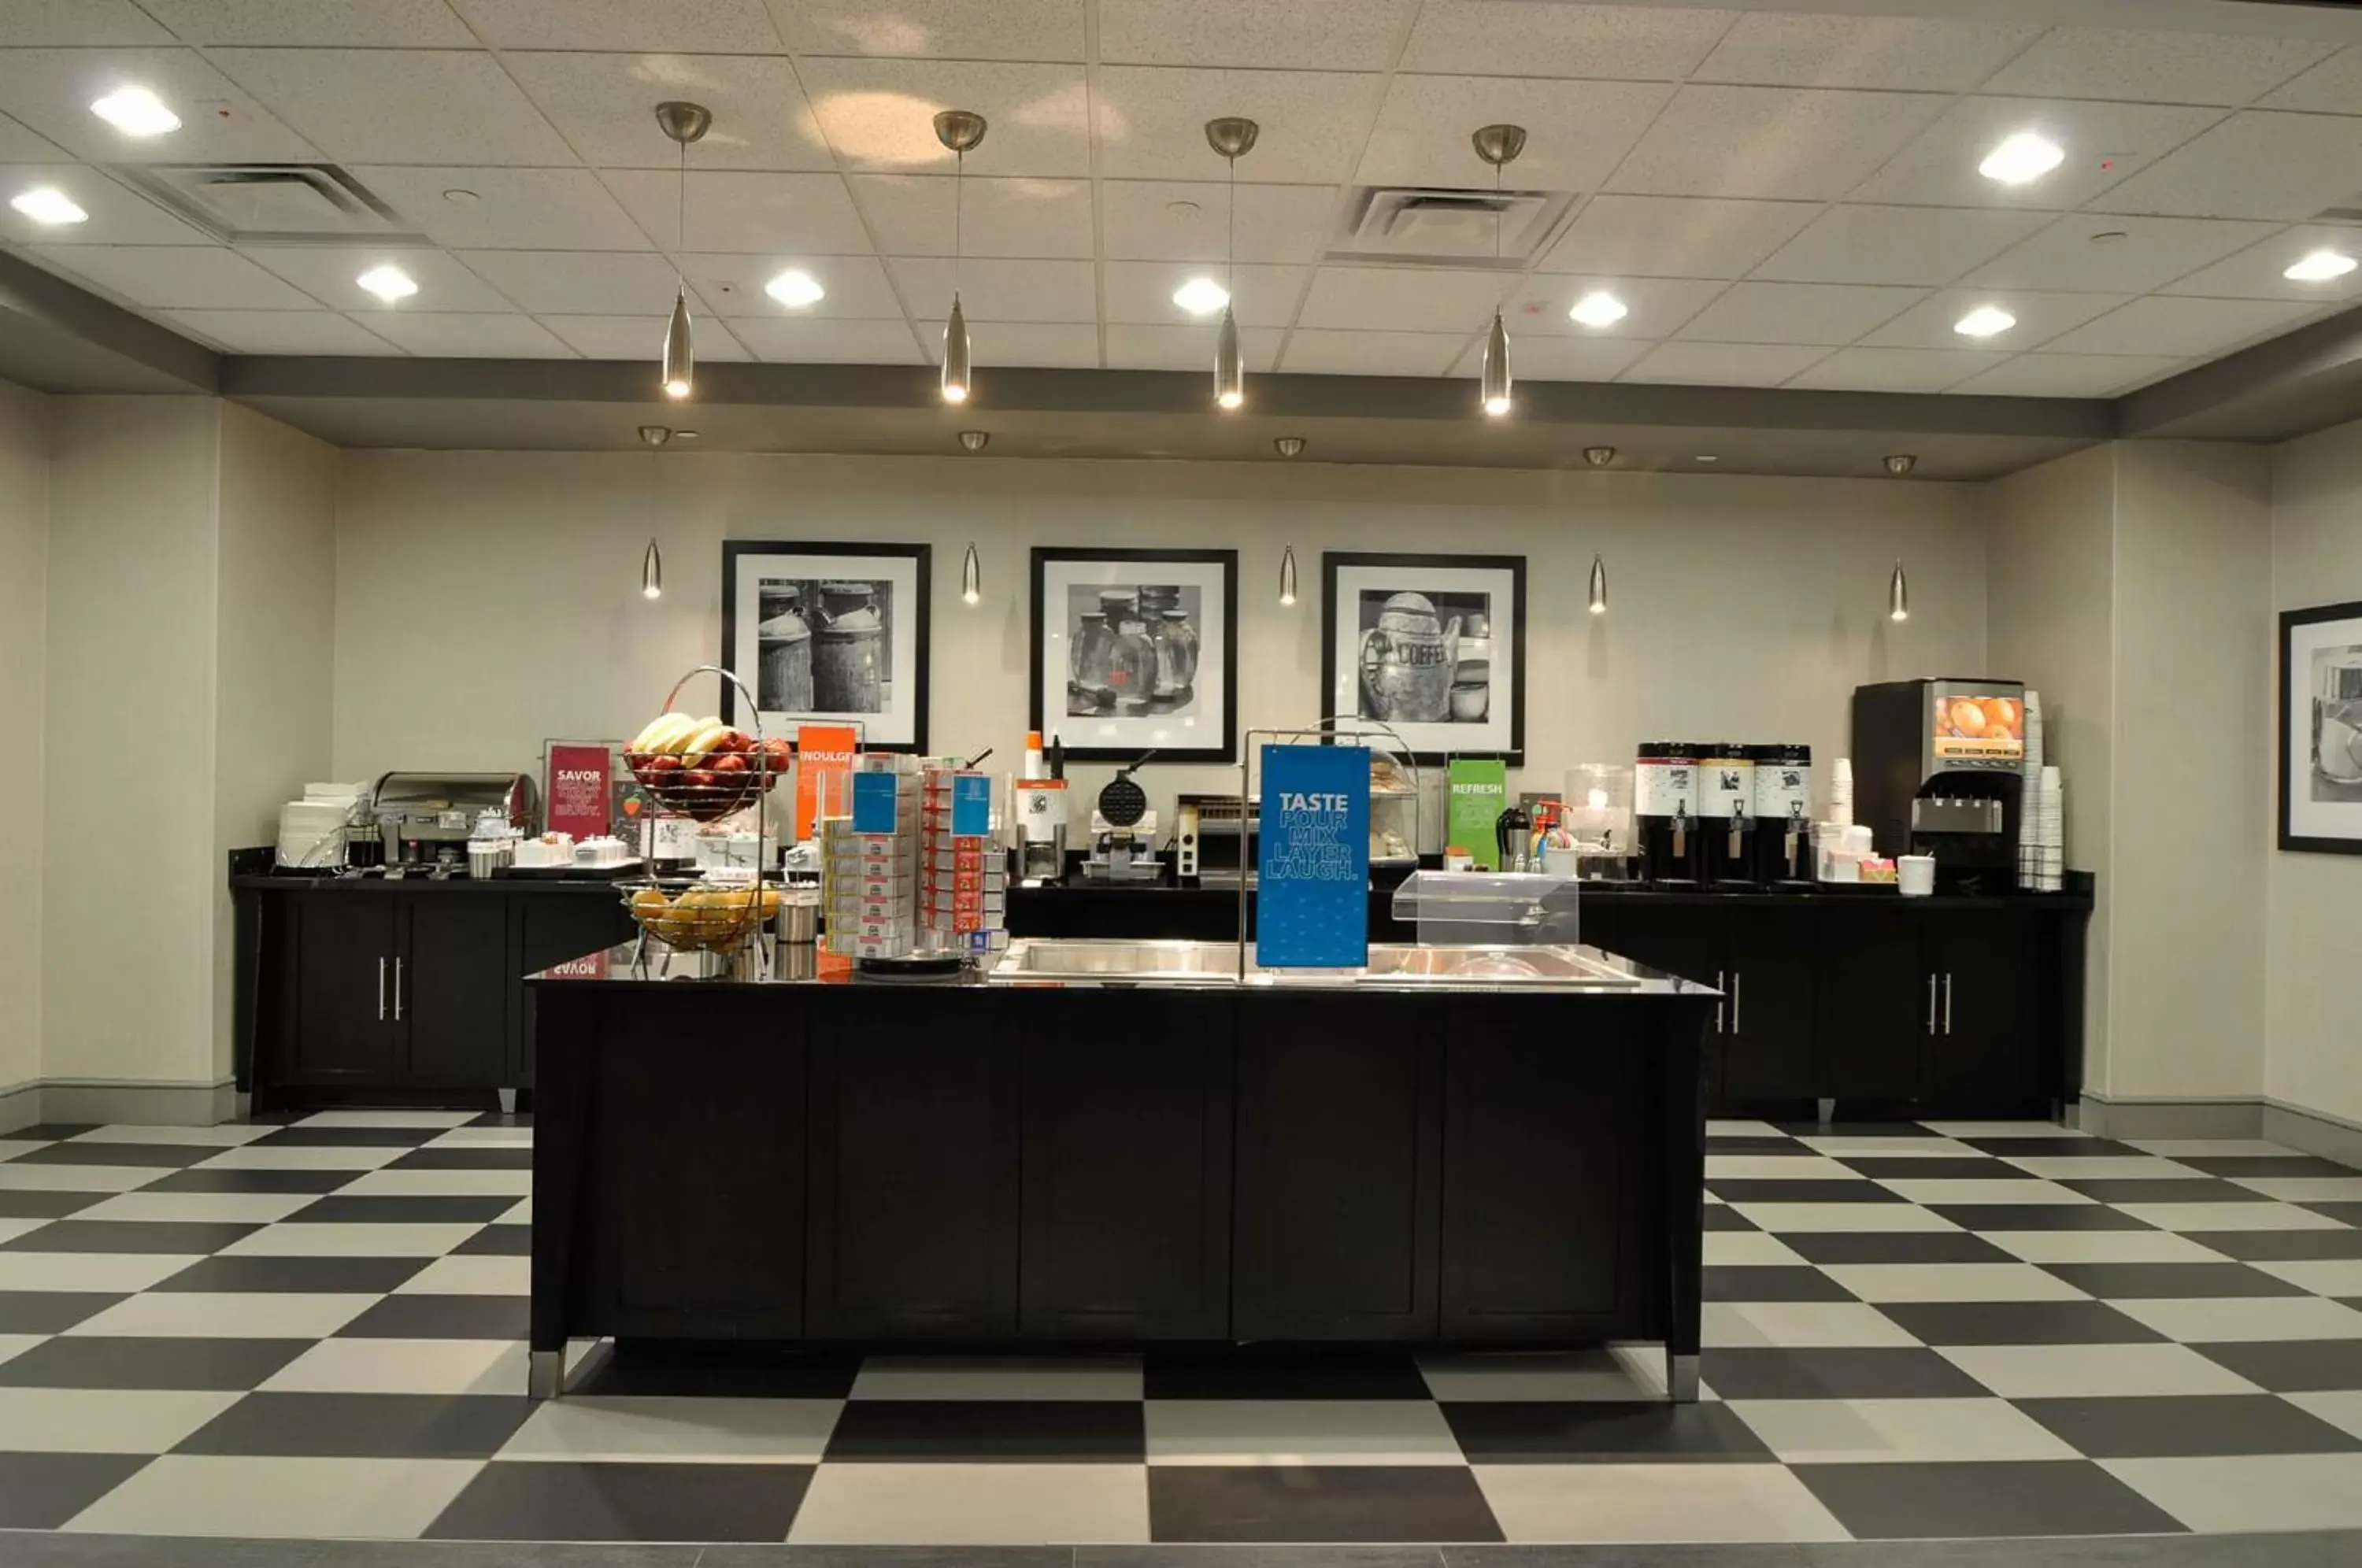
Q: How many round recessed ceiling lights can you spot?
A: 9